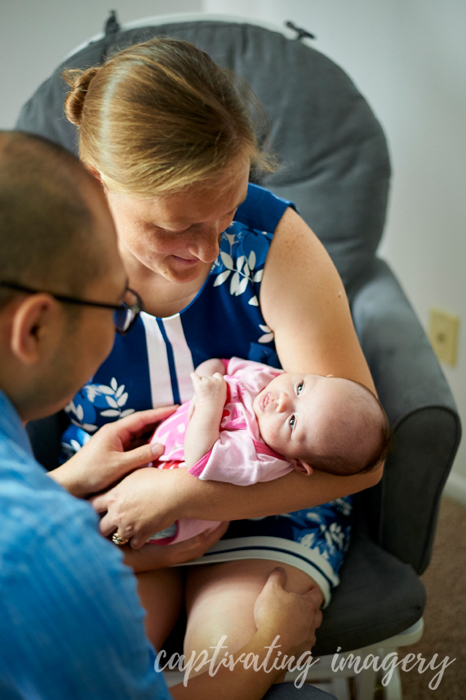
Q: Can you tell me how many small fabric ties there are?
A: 2